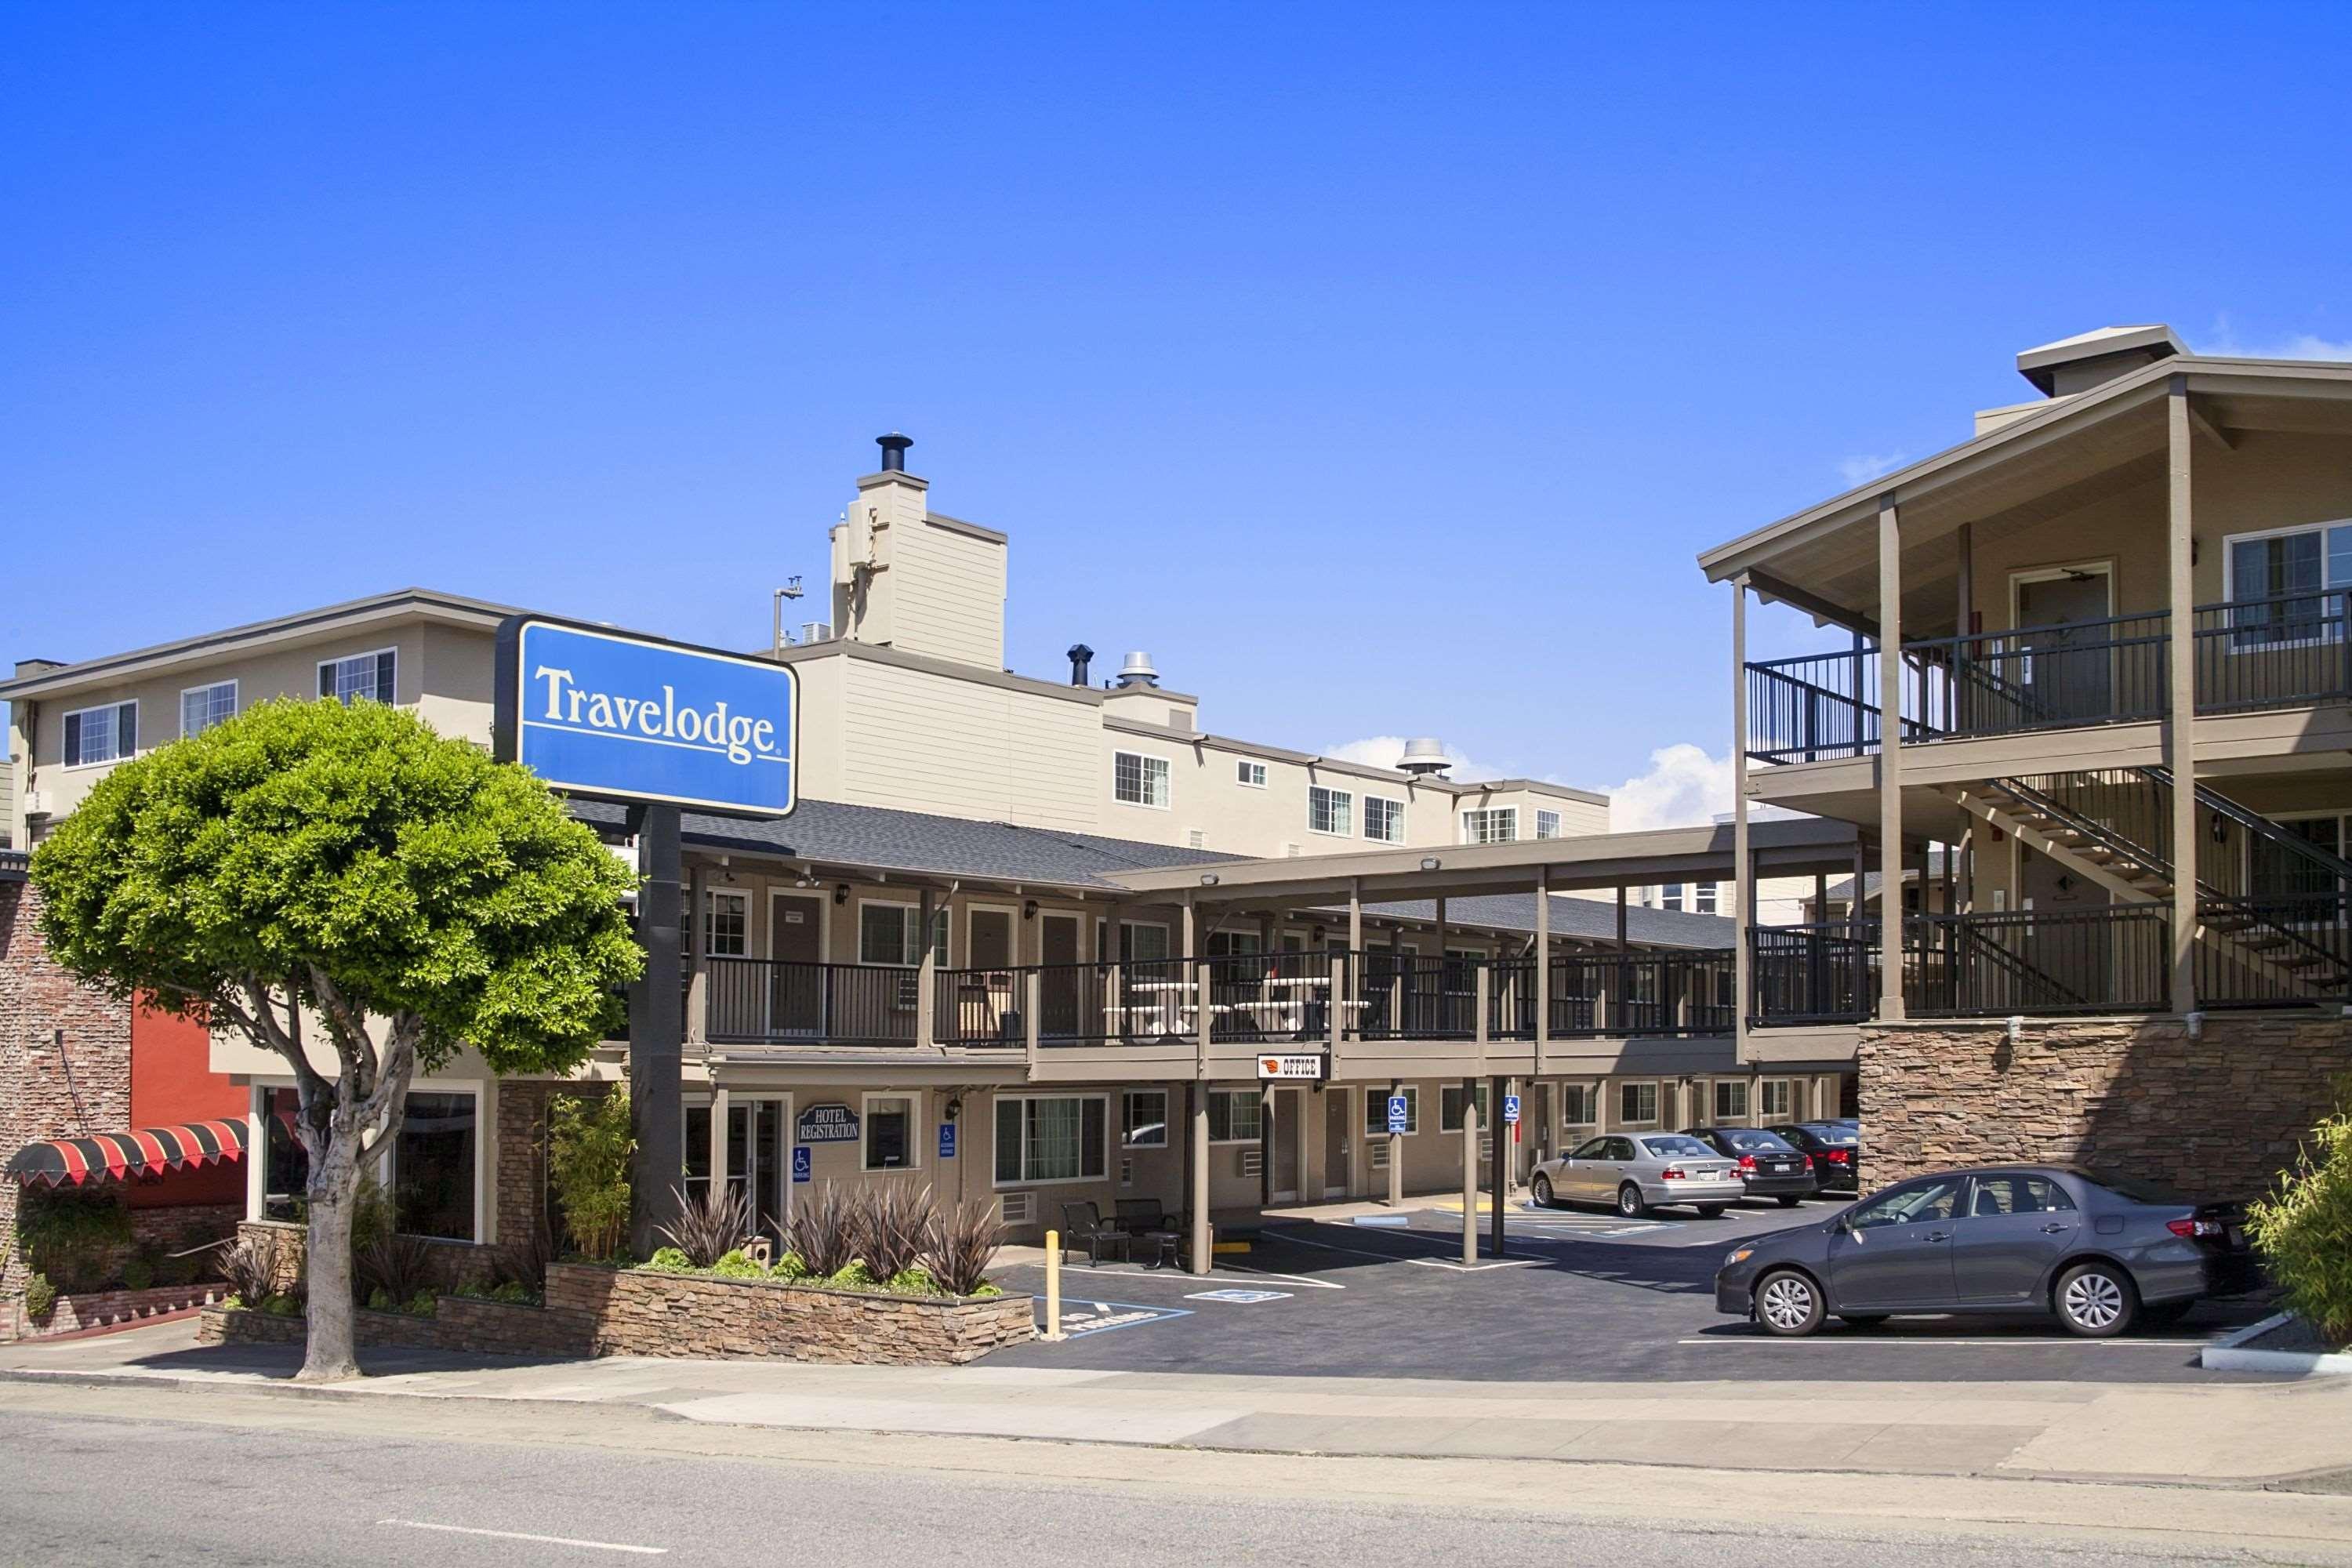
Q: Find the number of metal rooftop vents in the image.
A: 4